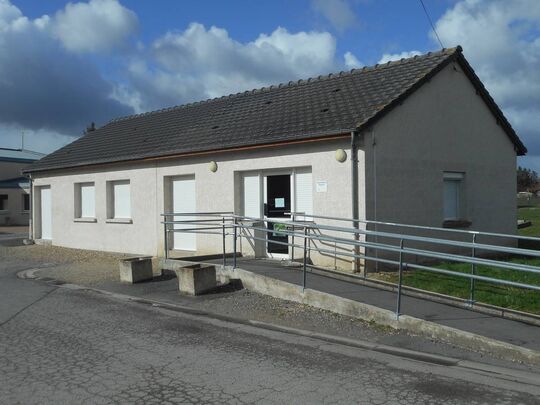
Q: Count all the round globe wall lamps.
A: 2